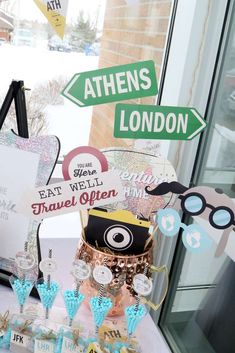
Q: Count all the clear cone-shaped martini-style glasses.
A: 5